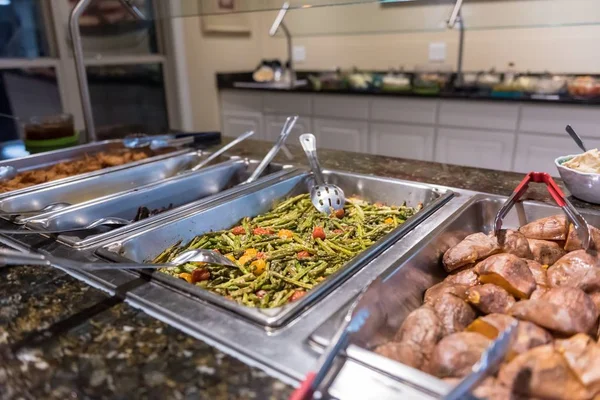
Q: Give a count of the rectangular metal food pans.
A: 5